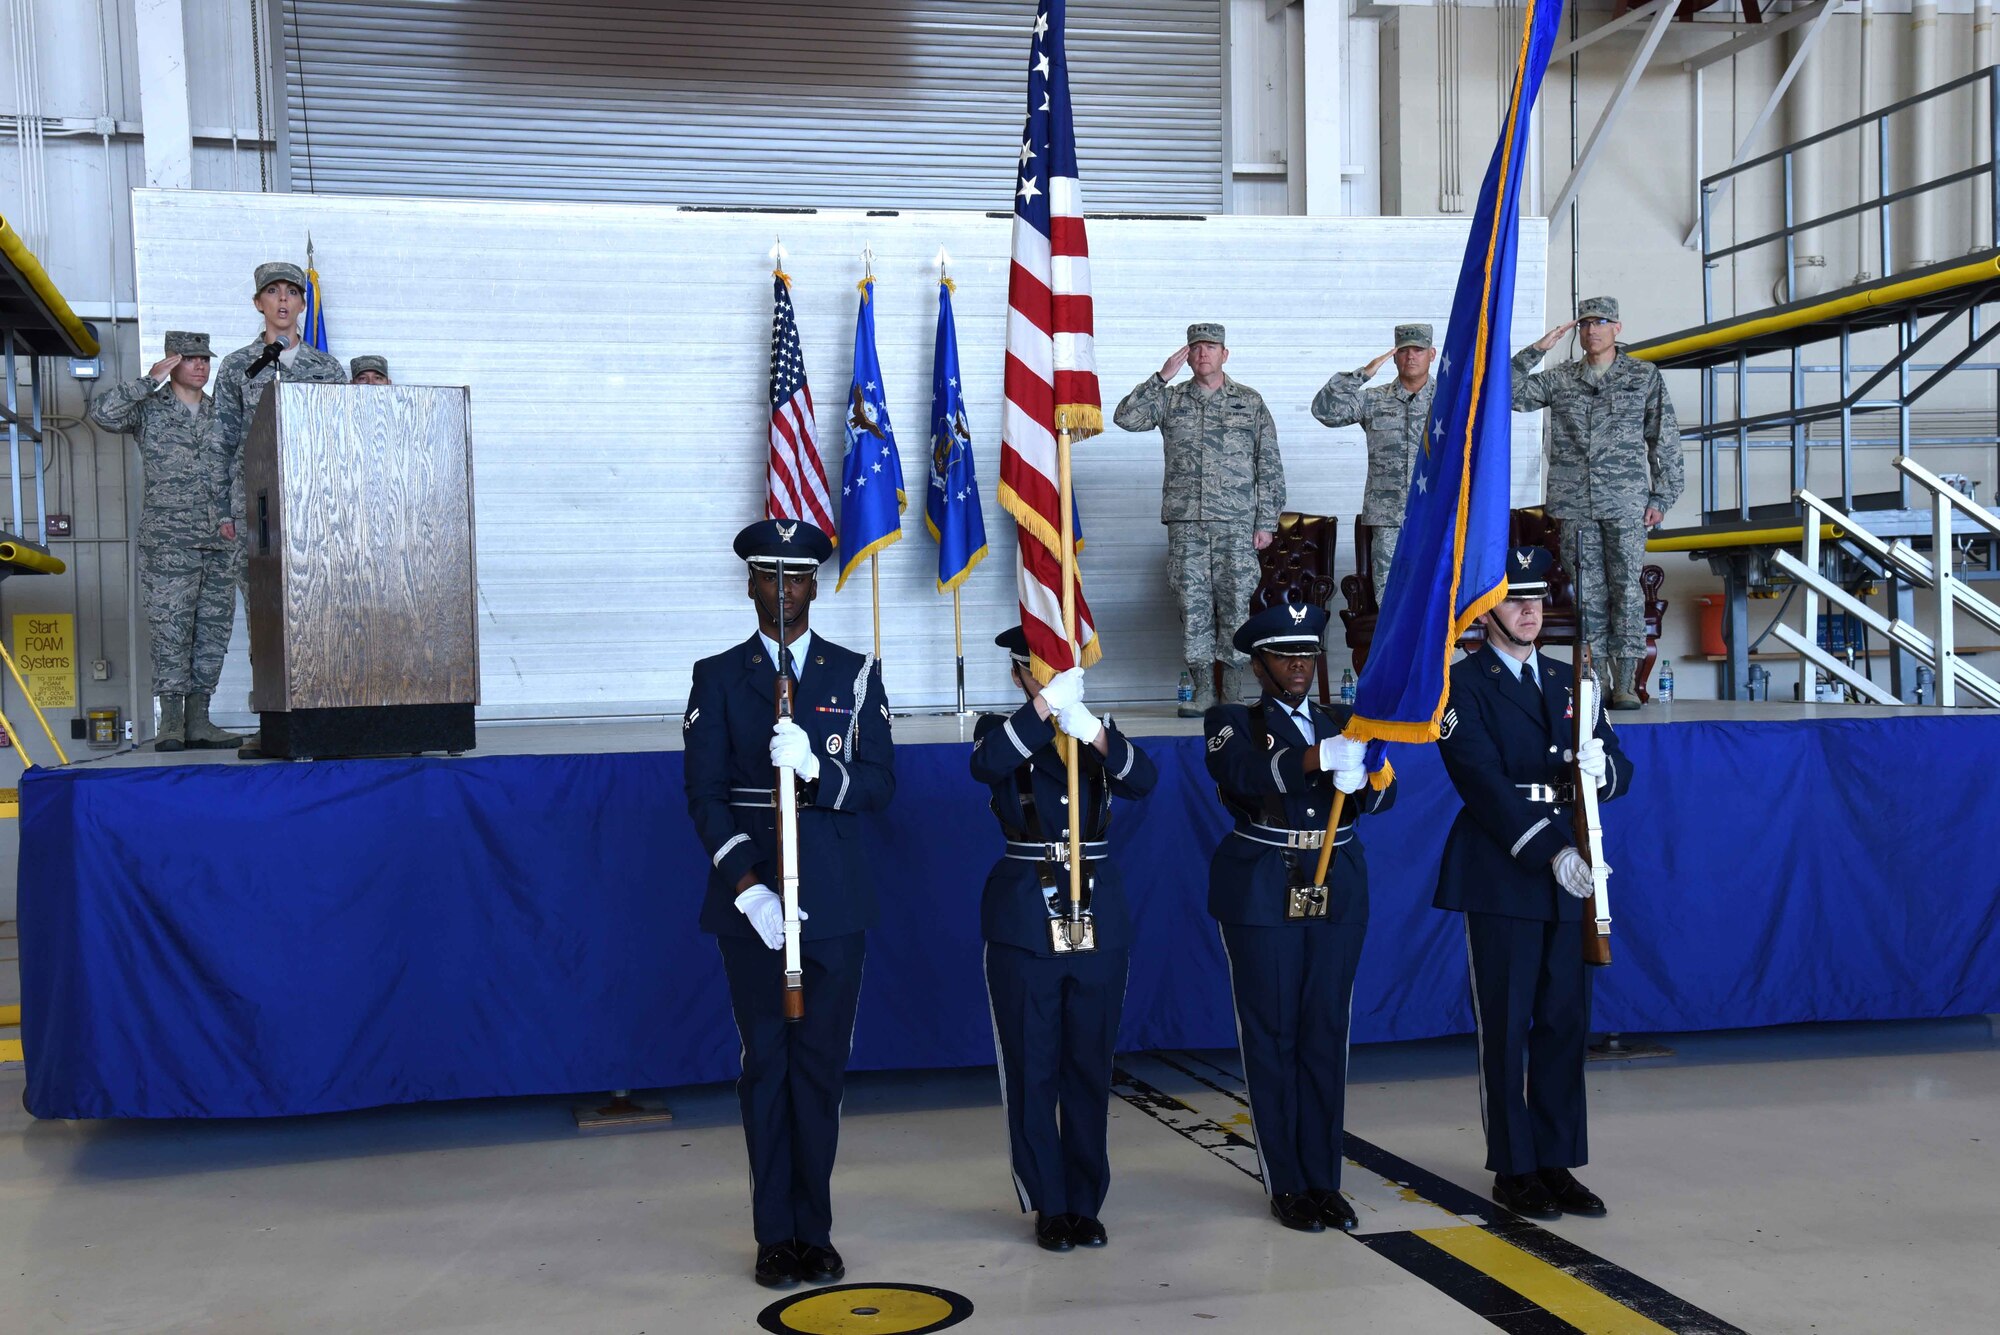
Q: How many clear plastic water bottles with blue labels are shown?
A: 3